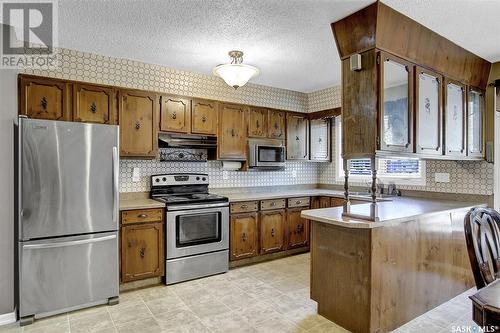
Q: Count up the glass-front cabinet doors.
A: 4